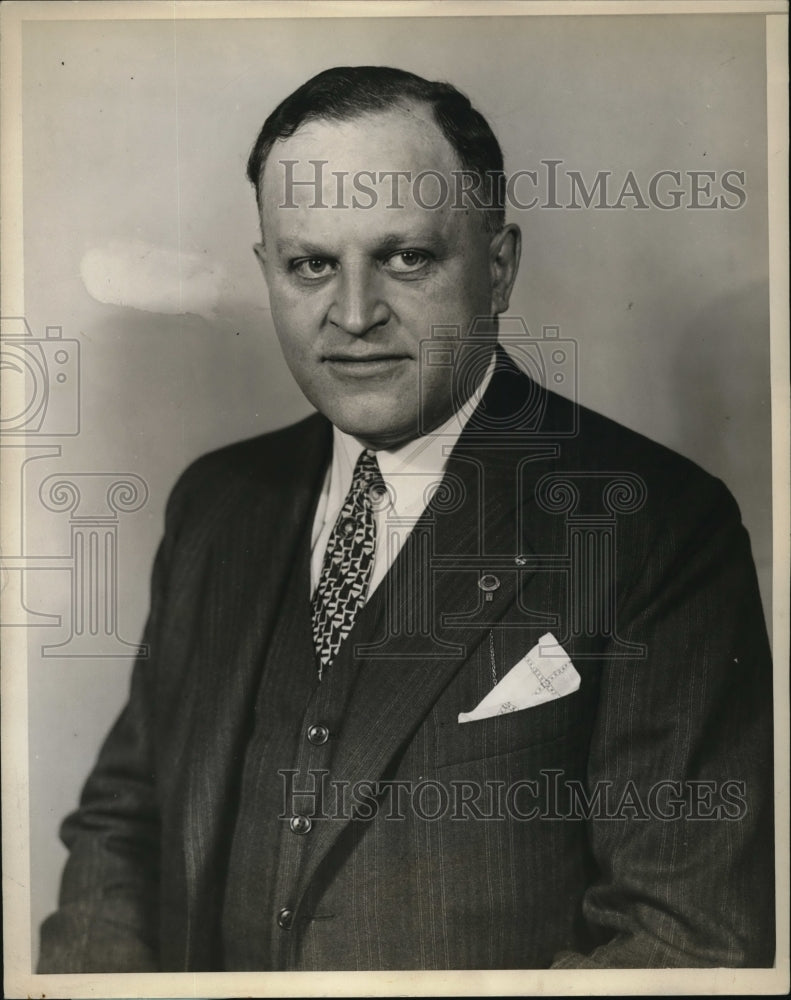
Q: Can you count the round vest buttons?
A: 3